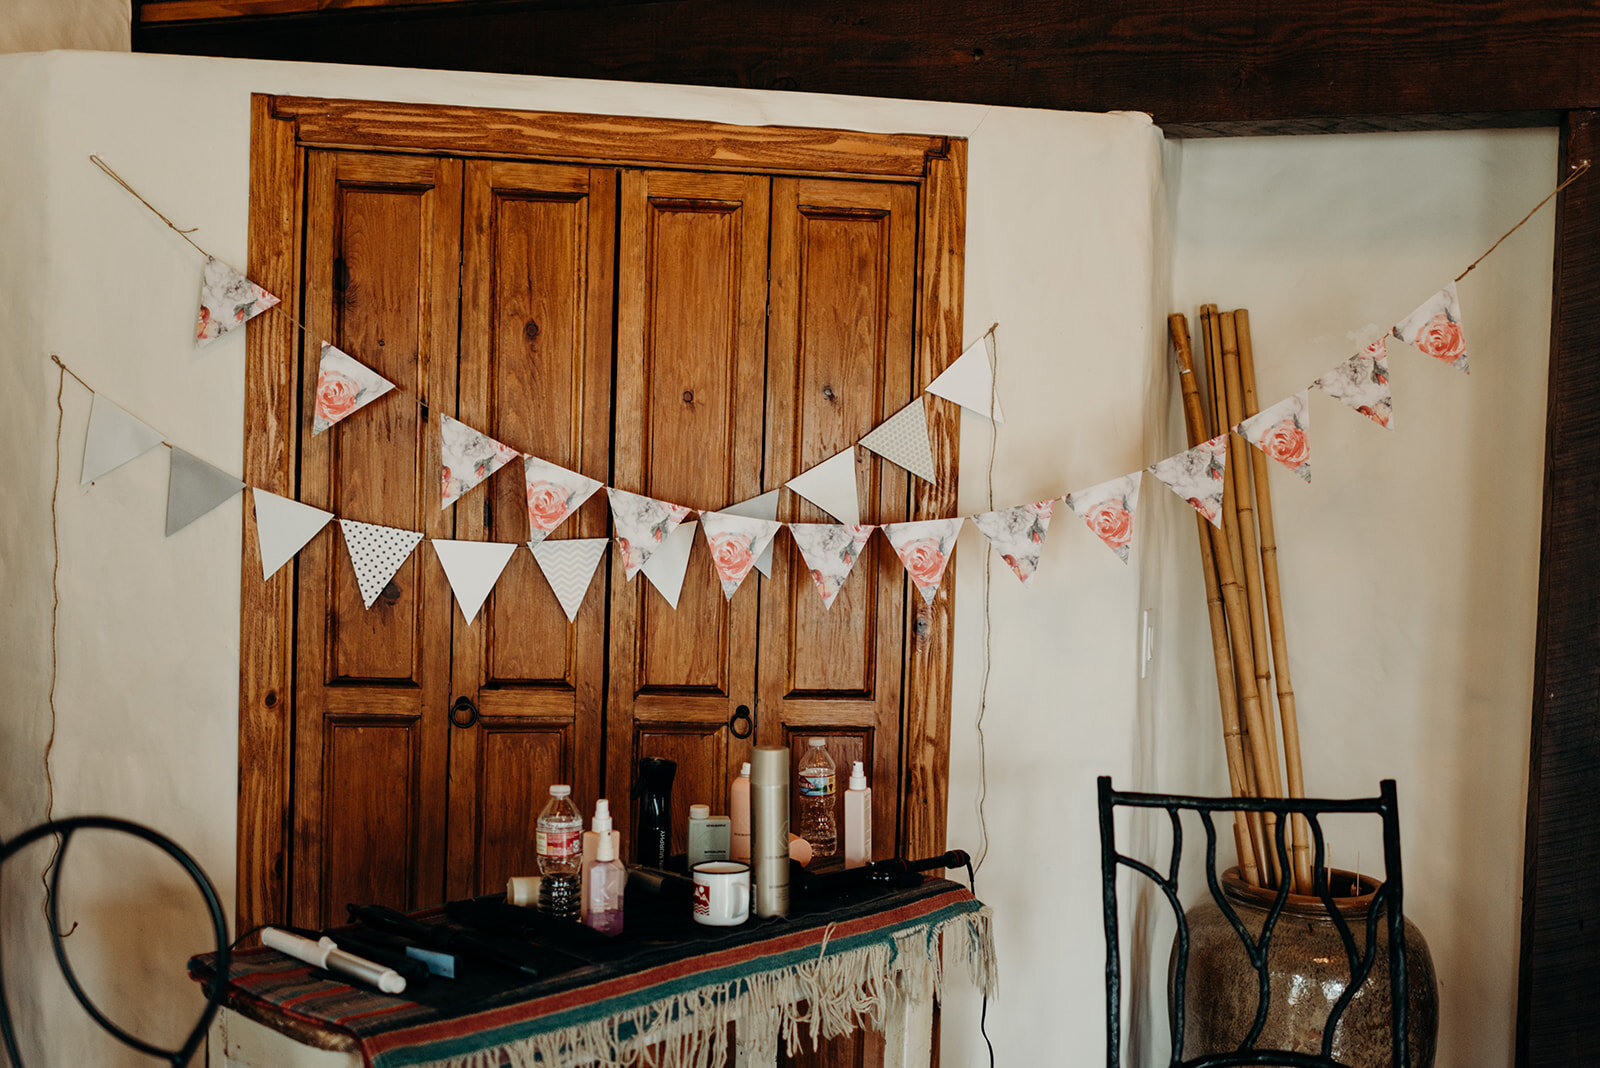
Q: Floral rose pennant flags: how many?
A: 14